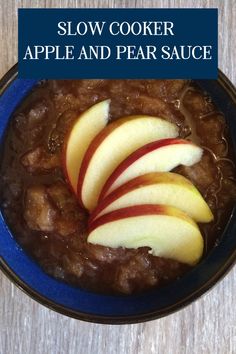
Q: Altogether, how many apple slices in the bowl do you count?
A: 5